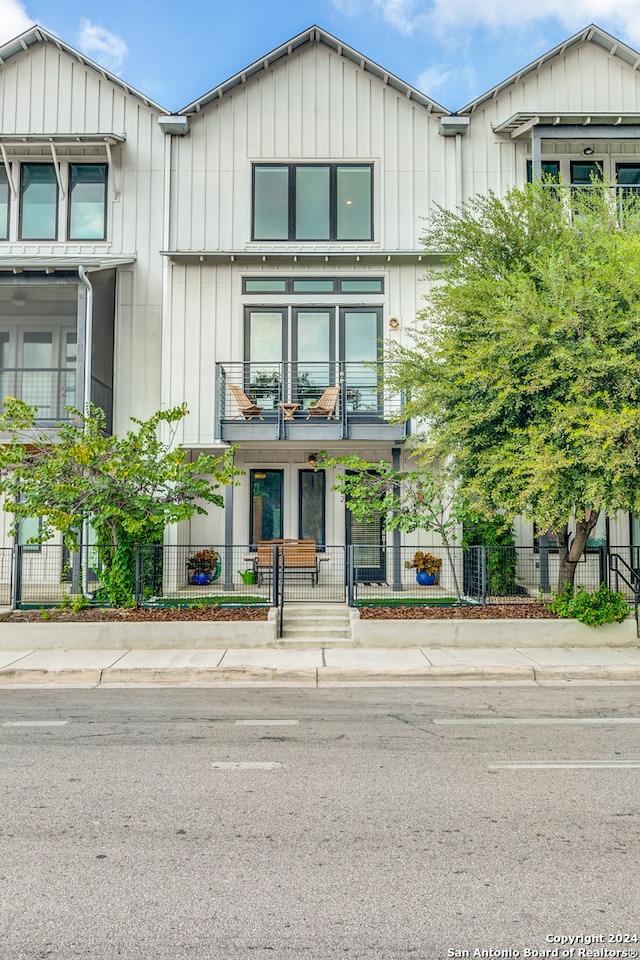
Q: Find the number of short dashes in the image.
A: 3